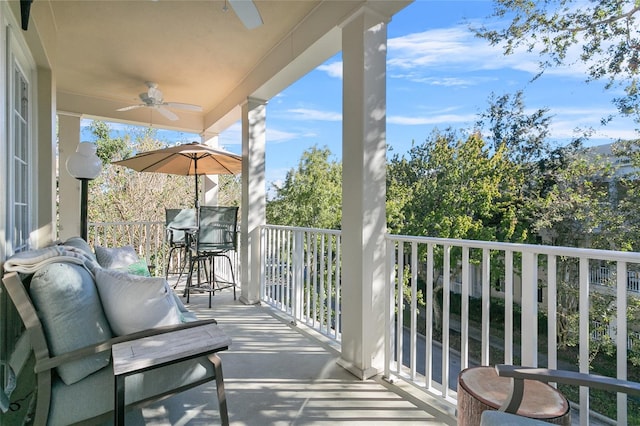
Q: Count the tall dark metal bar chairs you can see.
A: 2